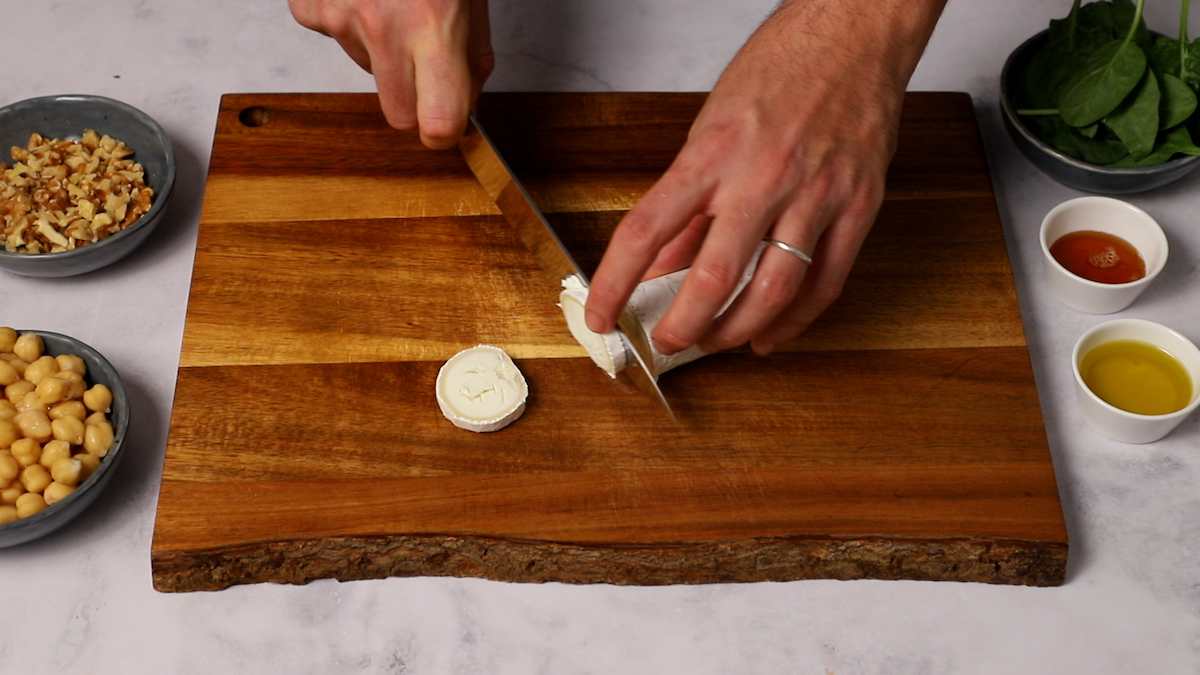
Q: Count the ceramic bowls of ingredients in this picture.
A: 5